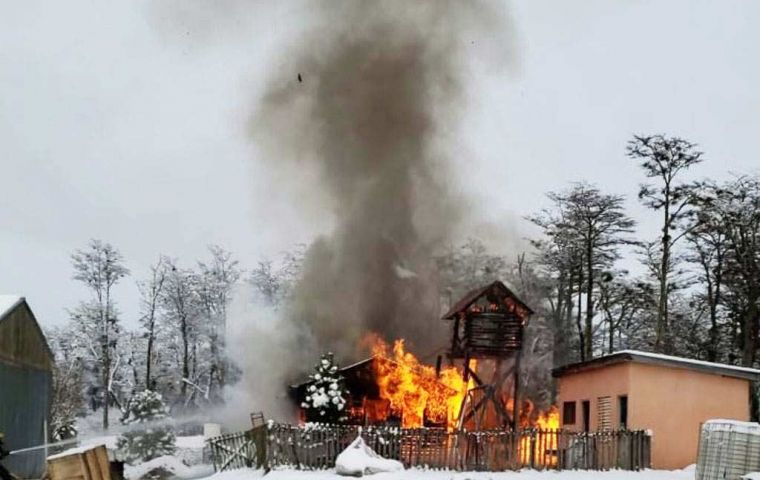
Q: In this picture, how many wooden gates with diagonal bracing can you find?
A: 1